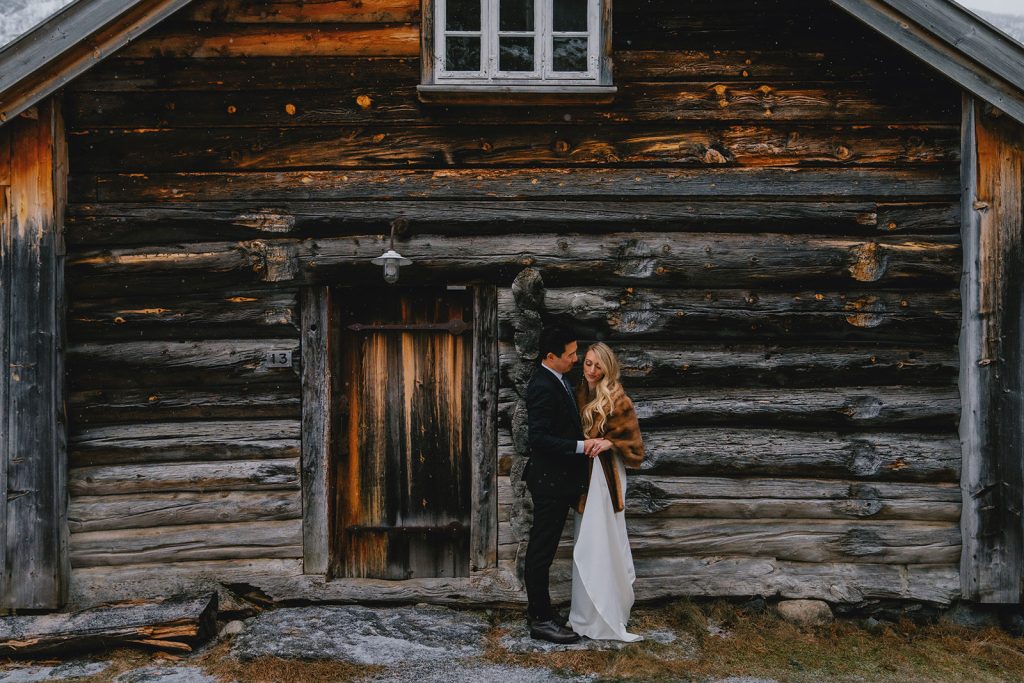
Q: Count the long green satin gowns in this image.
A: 0